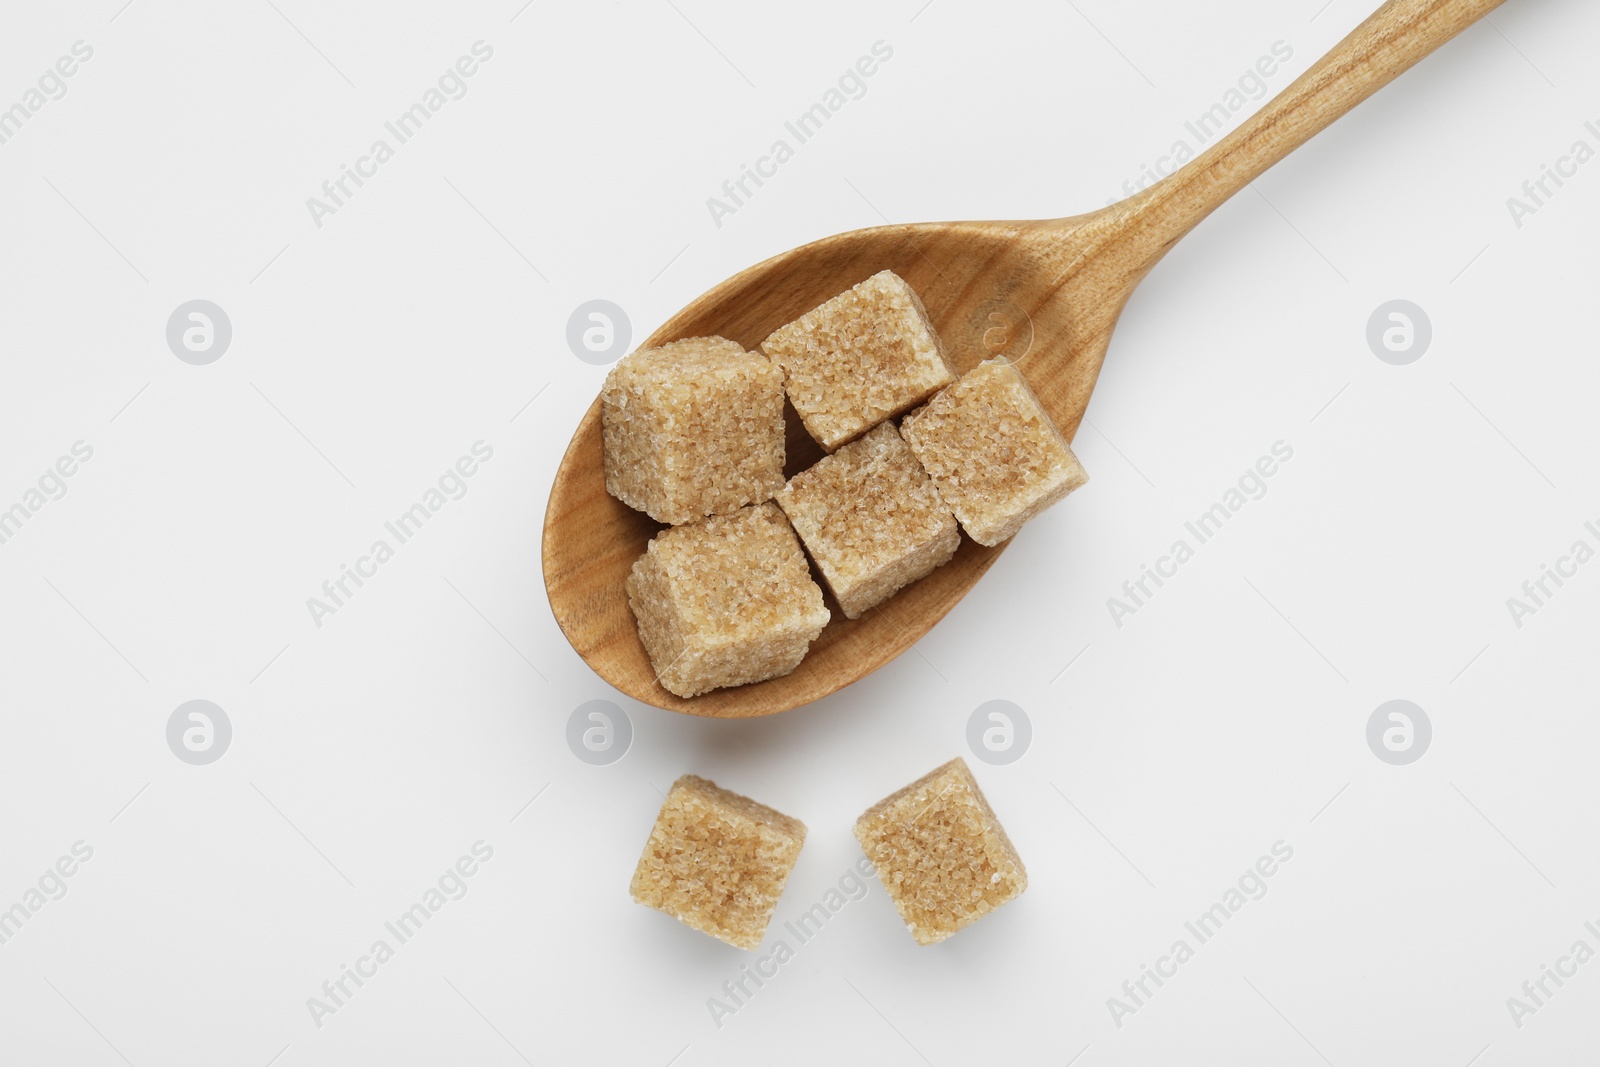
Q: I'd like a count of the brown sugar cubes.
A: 7